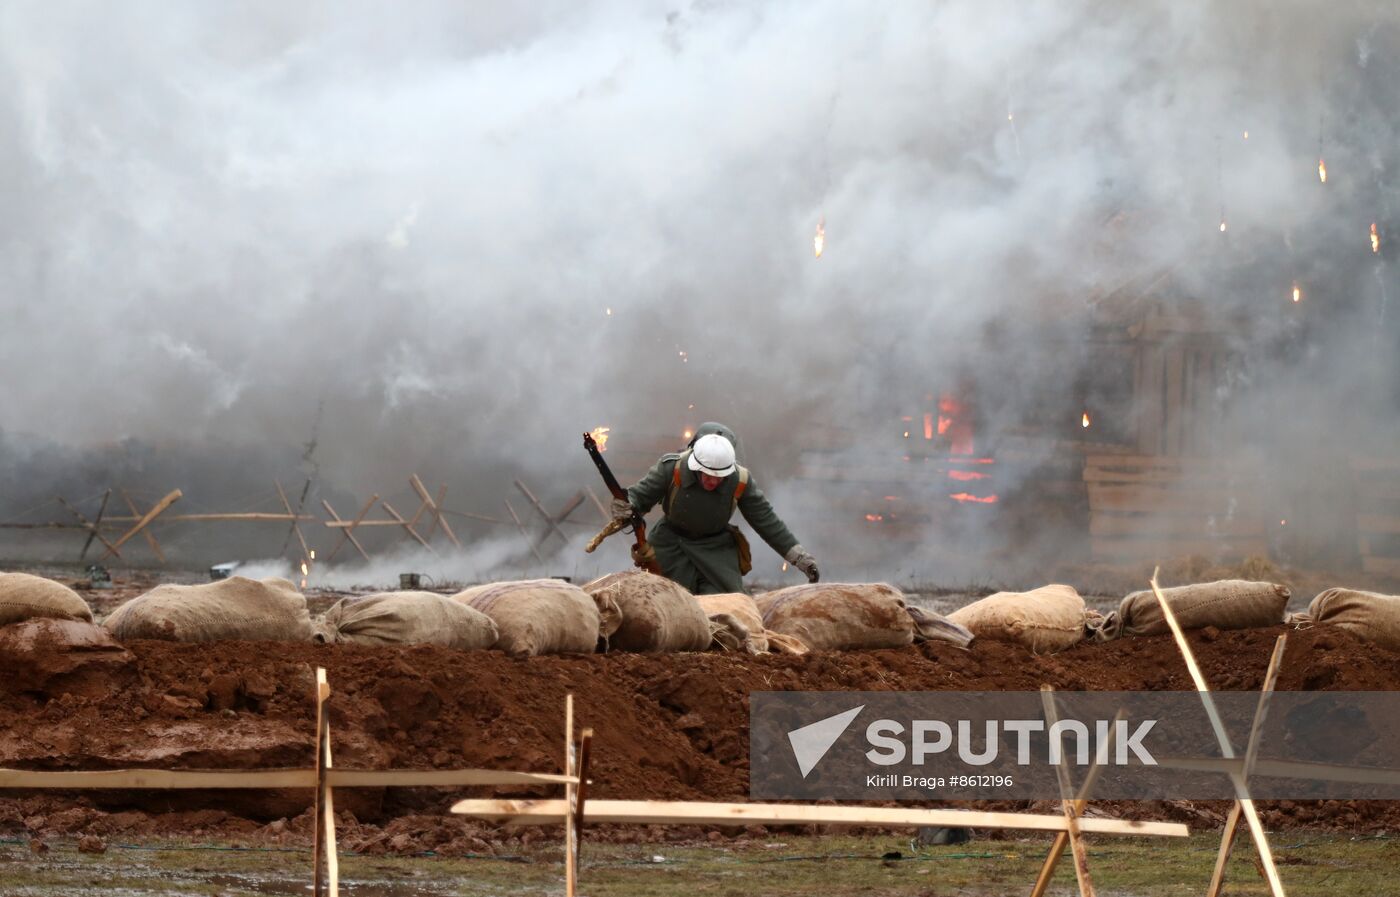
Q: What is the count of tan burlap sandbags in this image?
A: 10